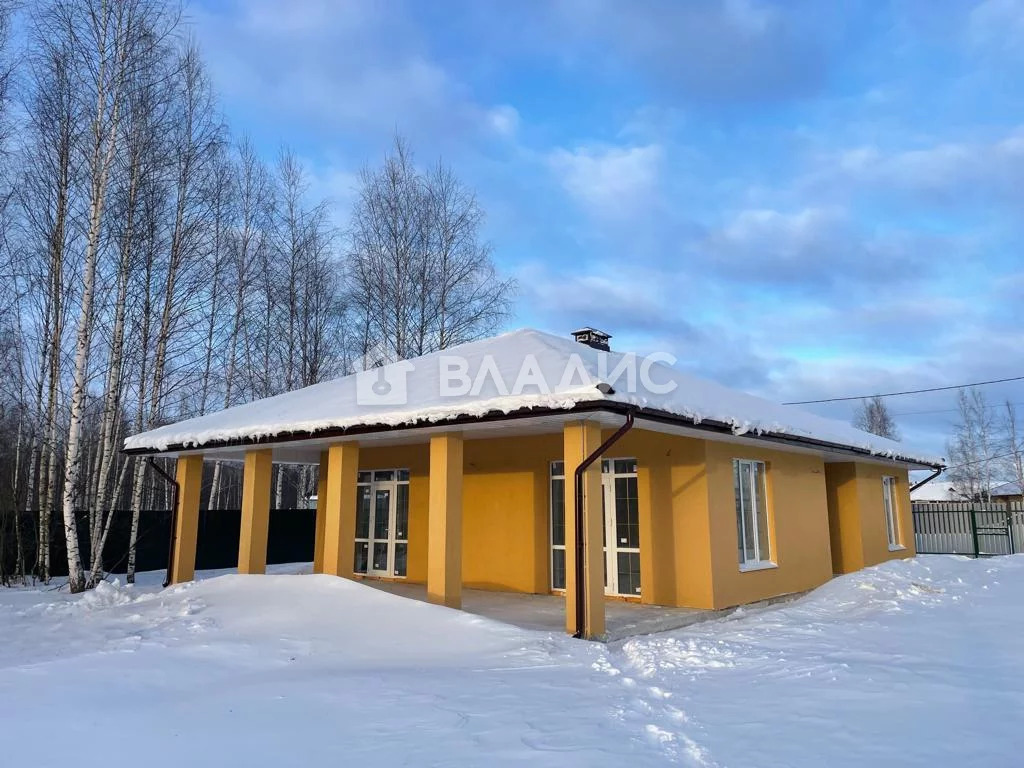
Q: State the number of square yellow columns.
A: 5